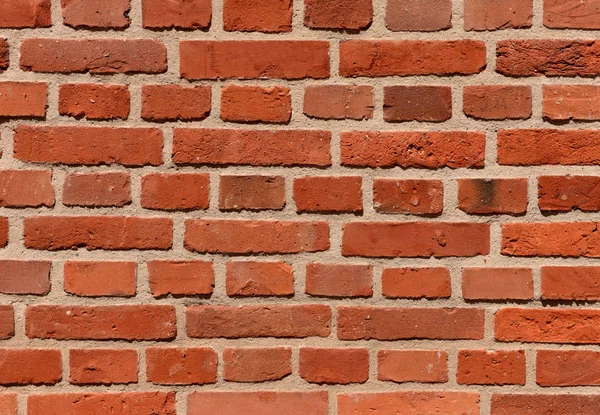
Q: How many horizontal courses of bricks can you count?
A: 10